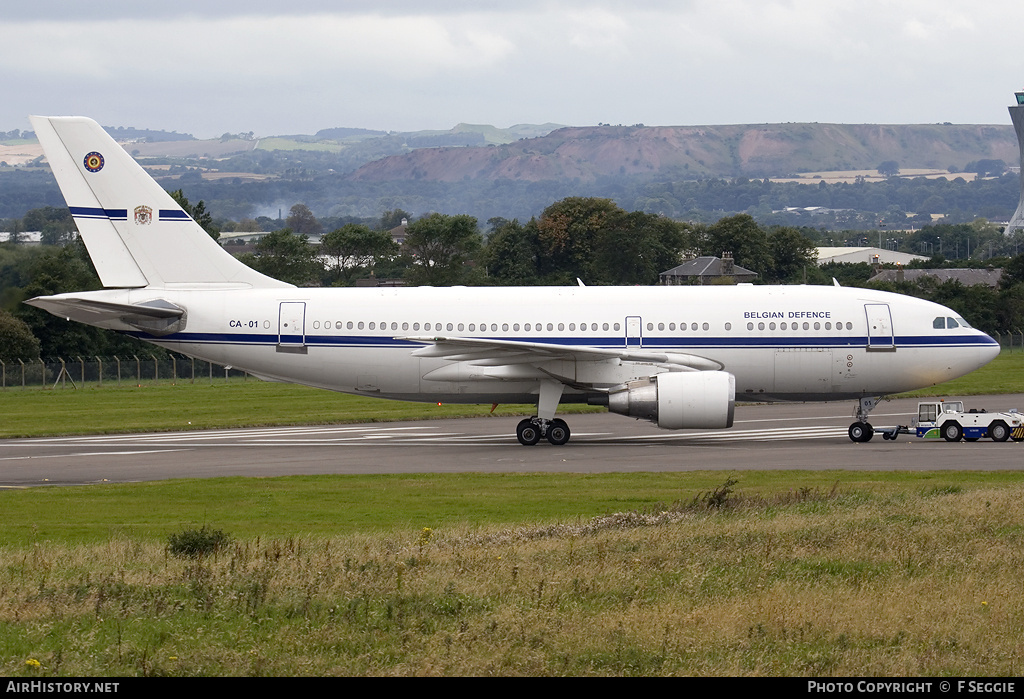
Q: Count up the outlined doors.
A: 3